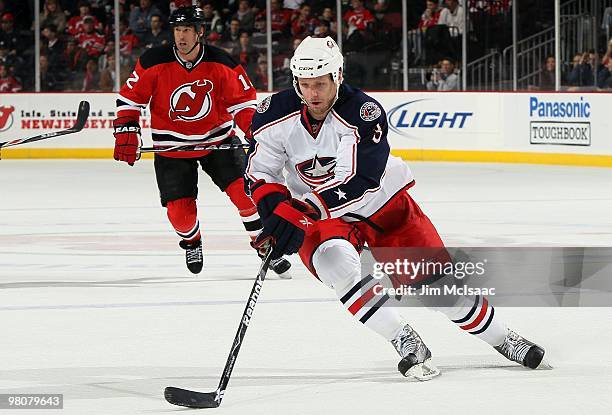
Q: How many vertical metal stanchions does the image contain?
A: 8